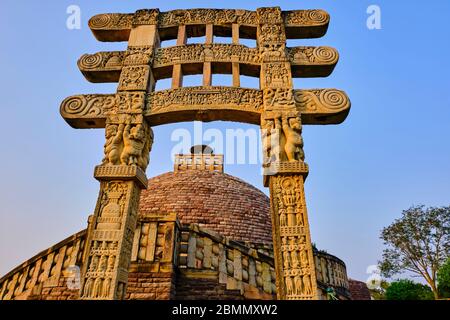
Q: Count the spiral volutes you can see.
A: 6